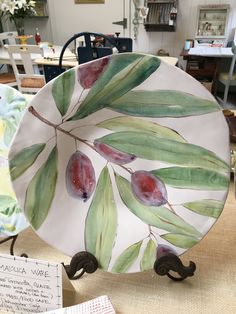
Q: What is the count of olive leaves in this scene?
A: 14